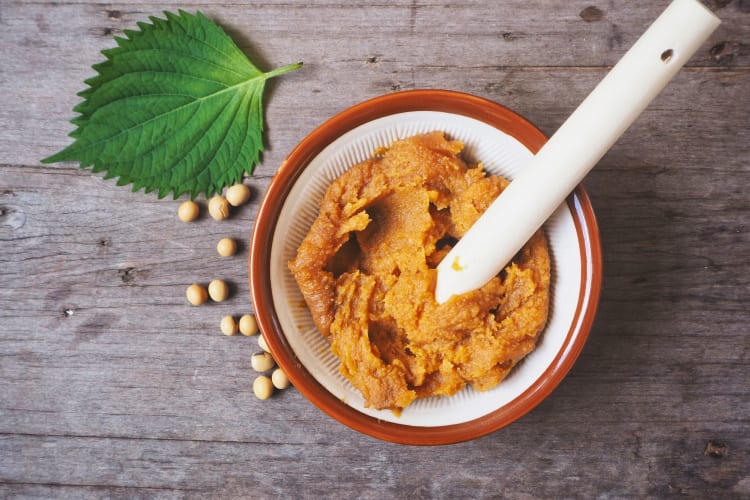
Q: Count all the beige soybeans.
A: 12